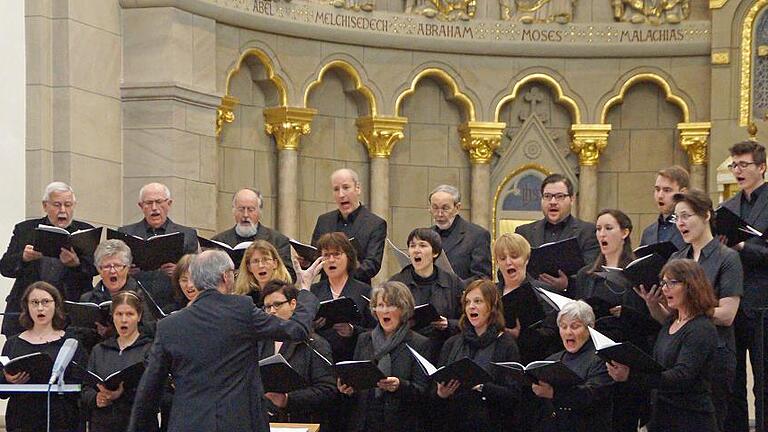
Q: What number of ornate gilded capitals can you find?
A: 6